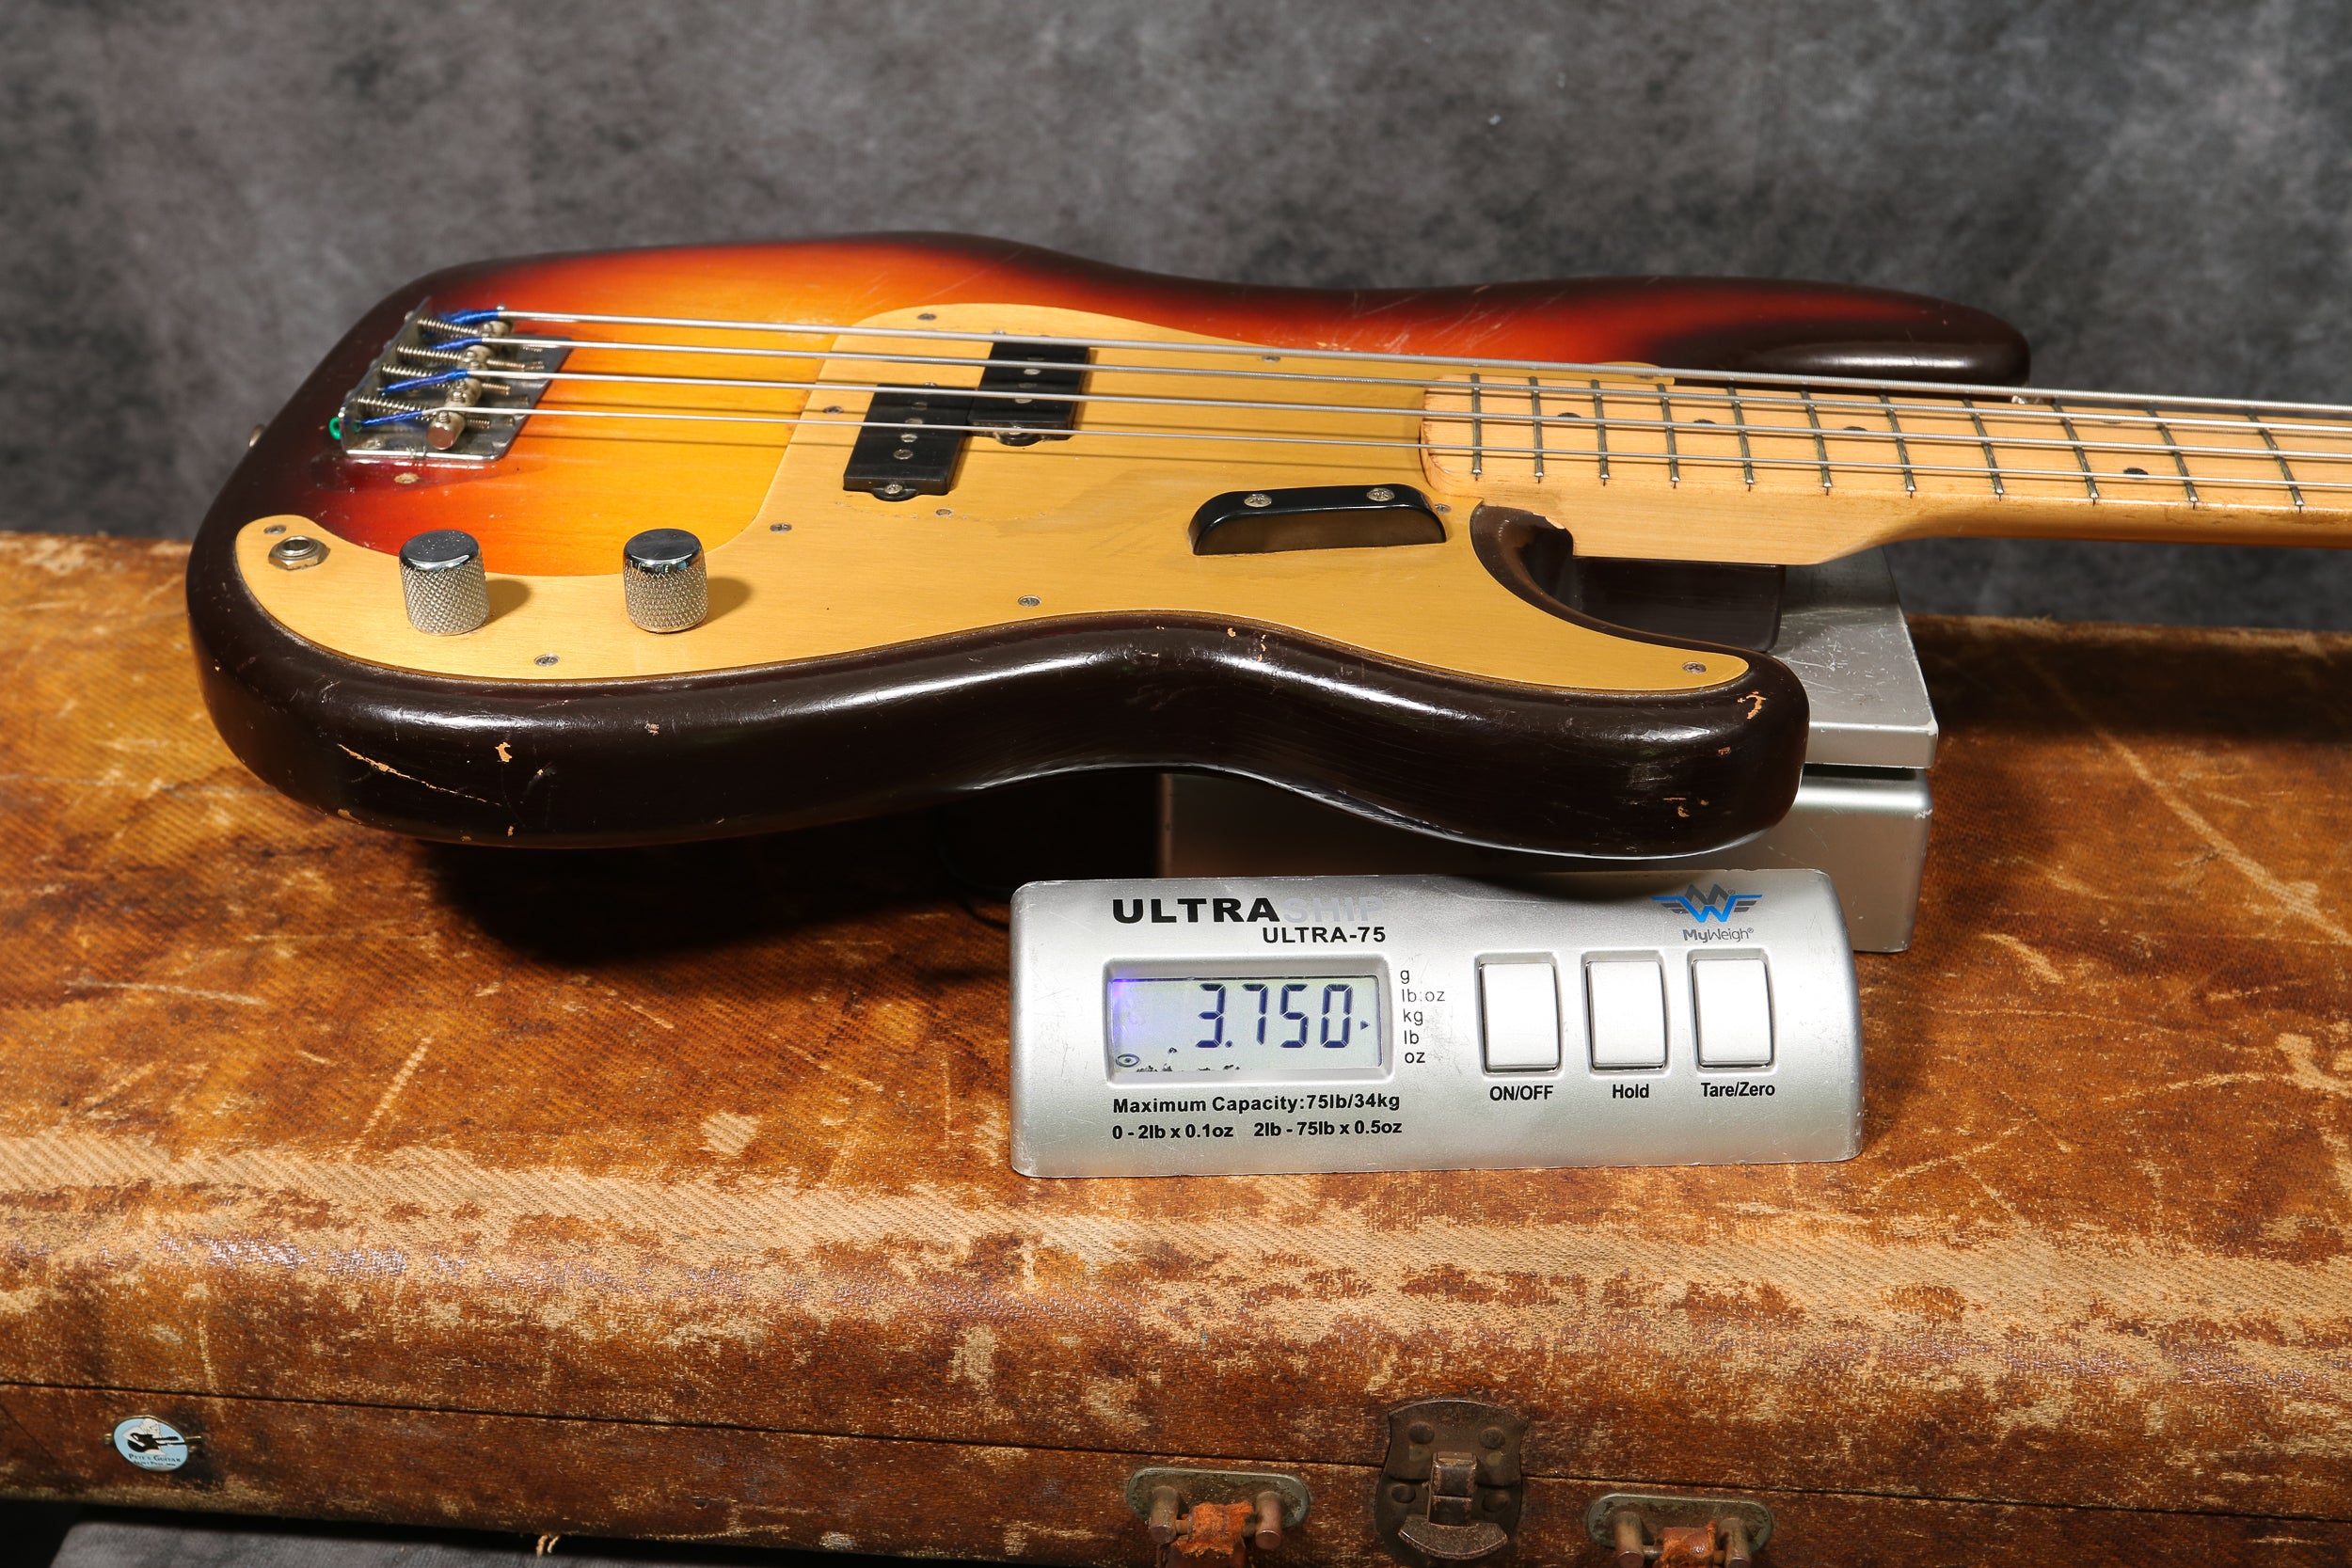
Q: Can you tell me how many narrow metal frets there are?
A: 11